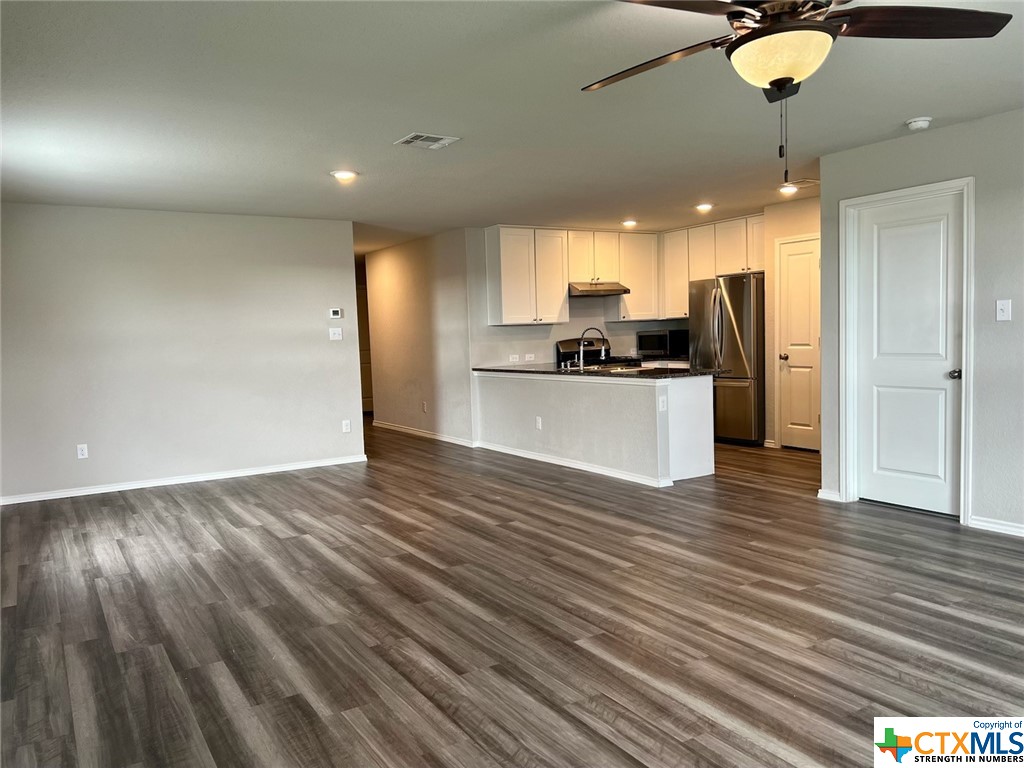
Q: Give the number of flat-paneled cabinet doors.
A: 9